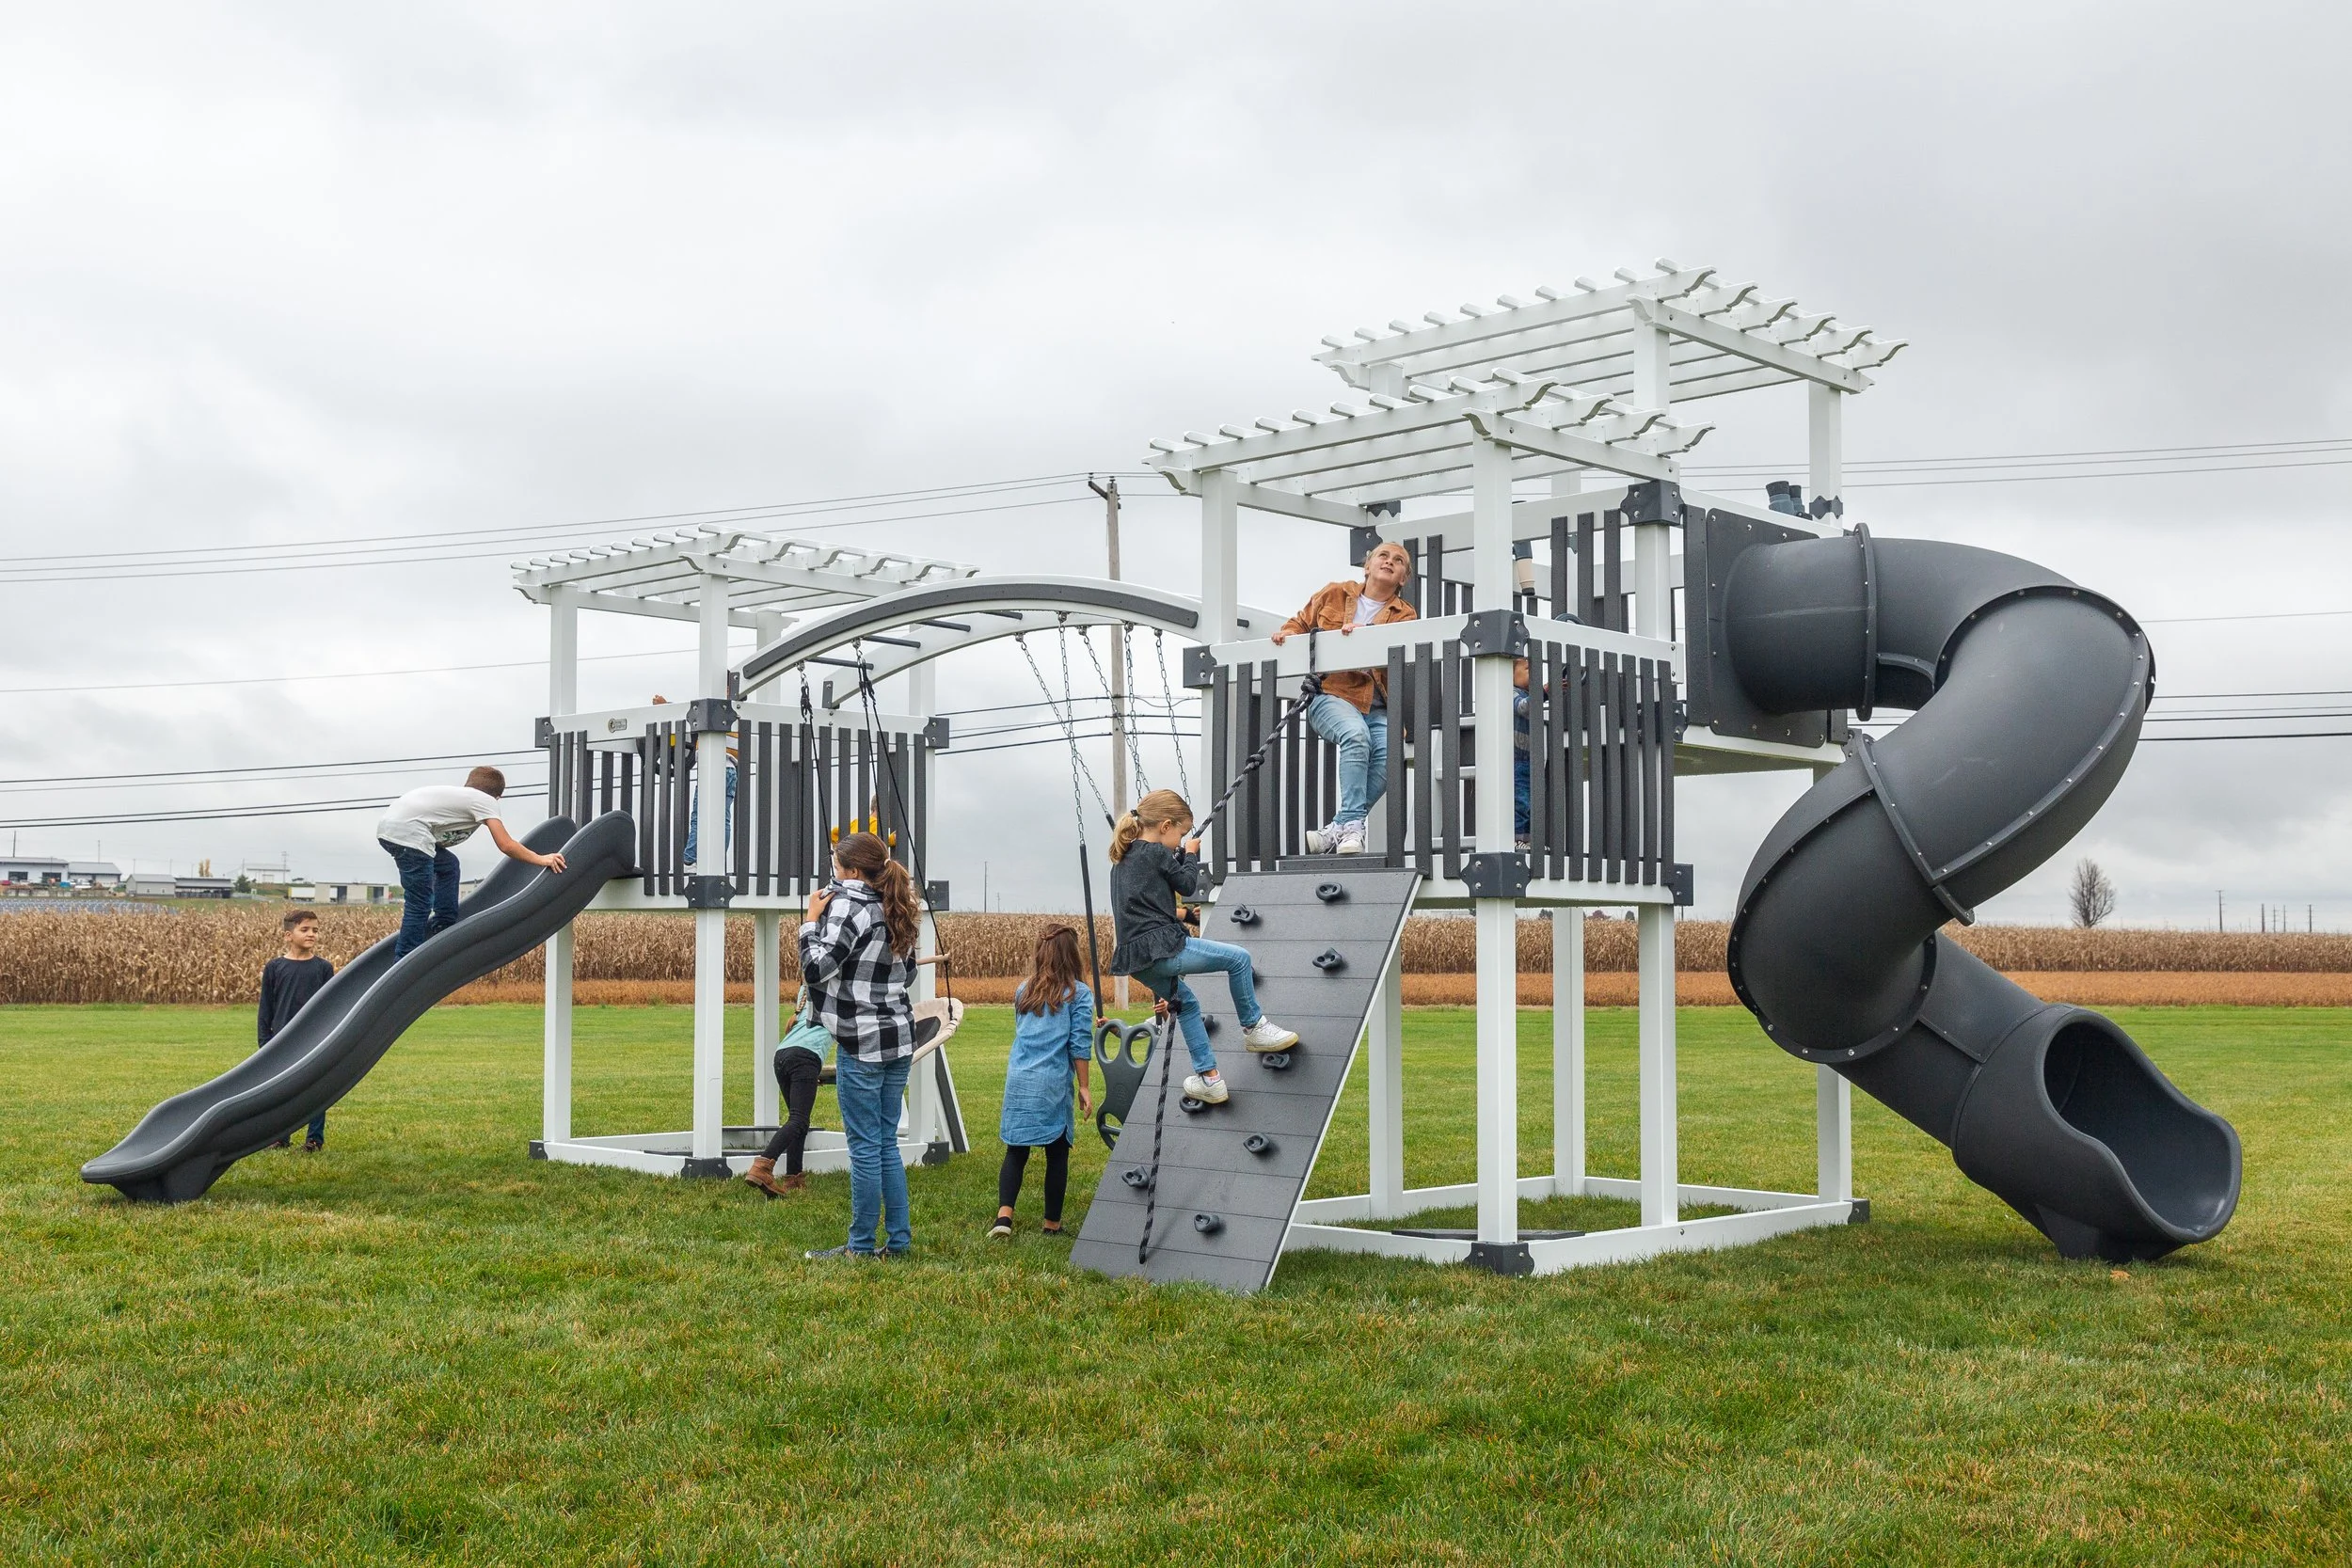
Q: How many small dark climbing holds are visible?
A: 10